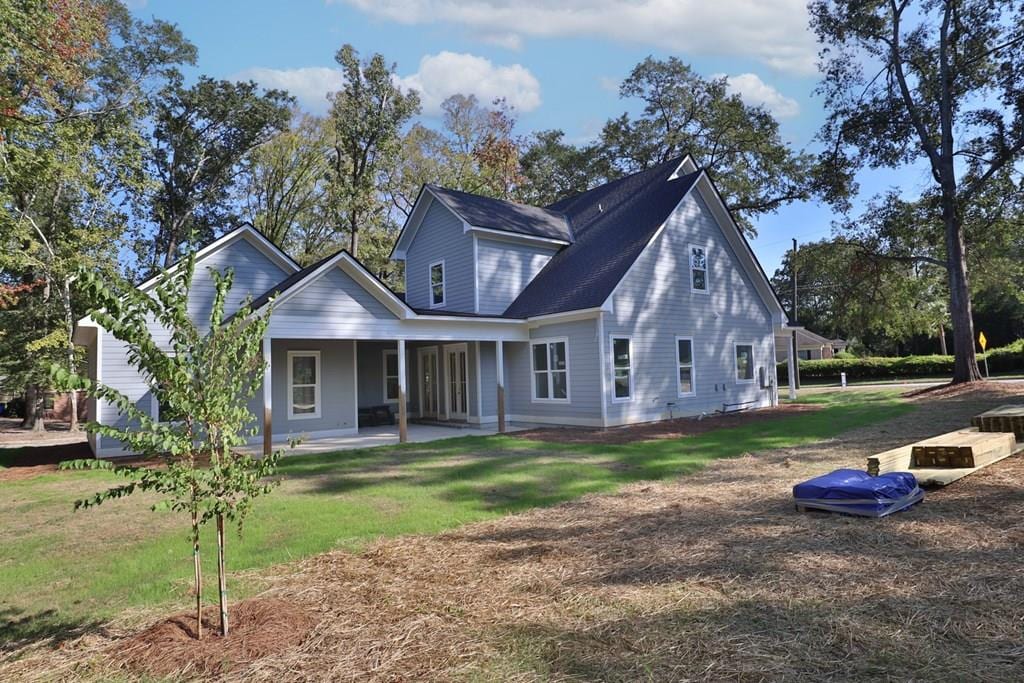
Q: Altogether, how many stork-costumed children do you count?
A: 0